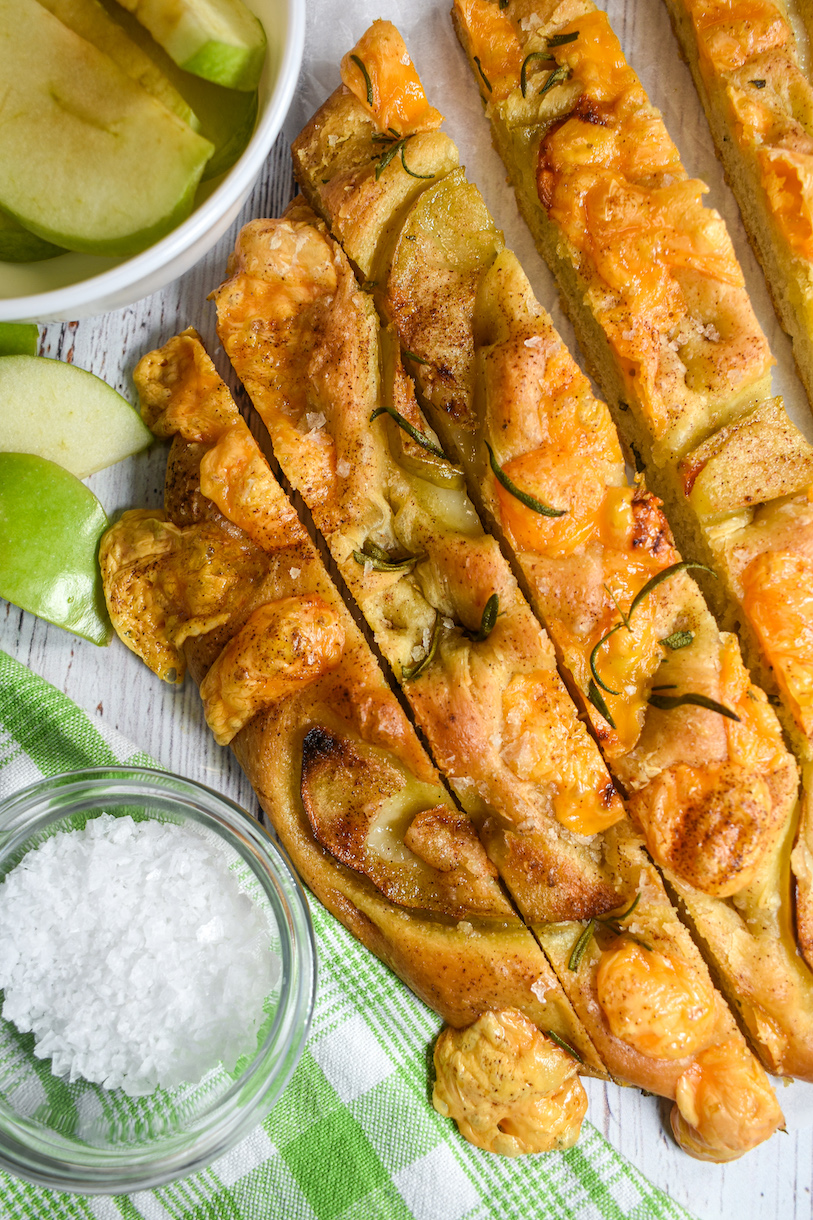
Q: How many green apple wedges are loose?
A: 3